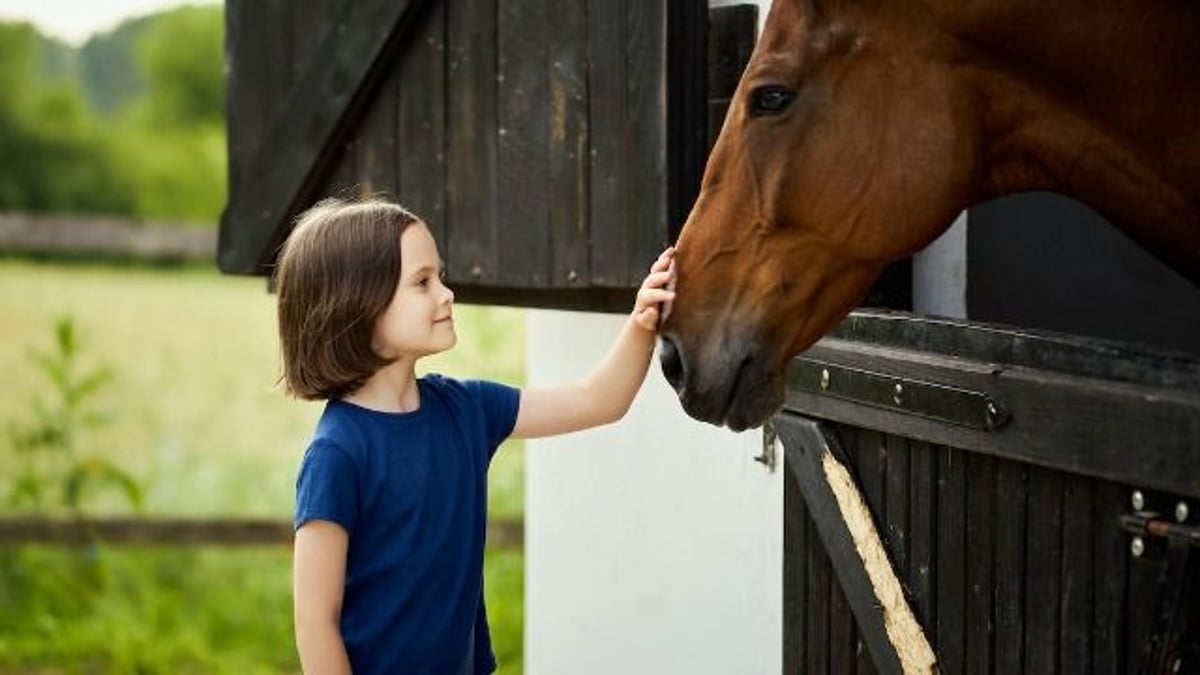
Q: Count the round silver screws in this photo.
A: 6